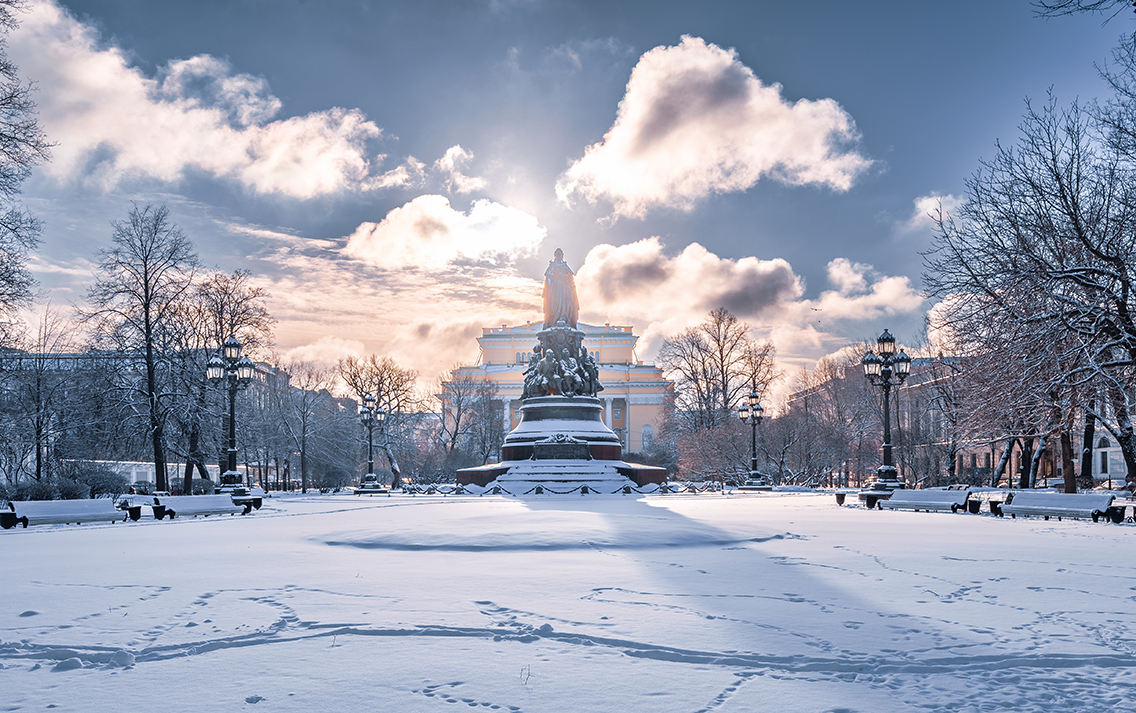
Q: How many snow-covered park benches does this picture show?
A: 4